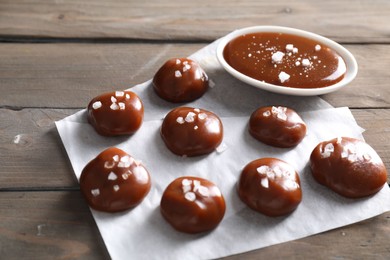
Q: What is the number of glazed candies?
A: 8